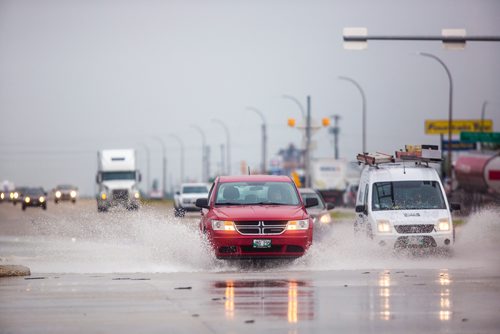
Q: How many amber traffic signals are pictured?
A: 2